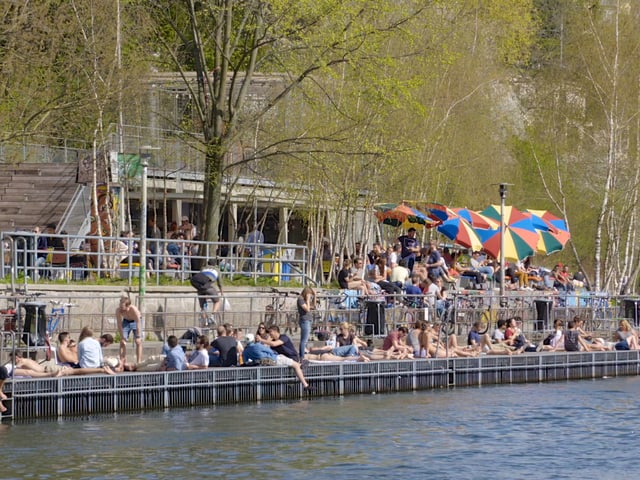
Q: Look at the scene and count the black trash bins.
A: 4